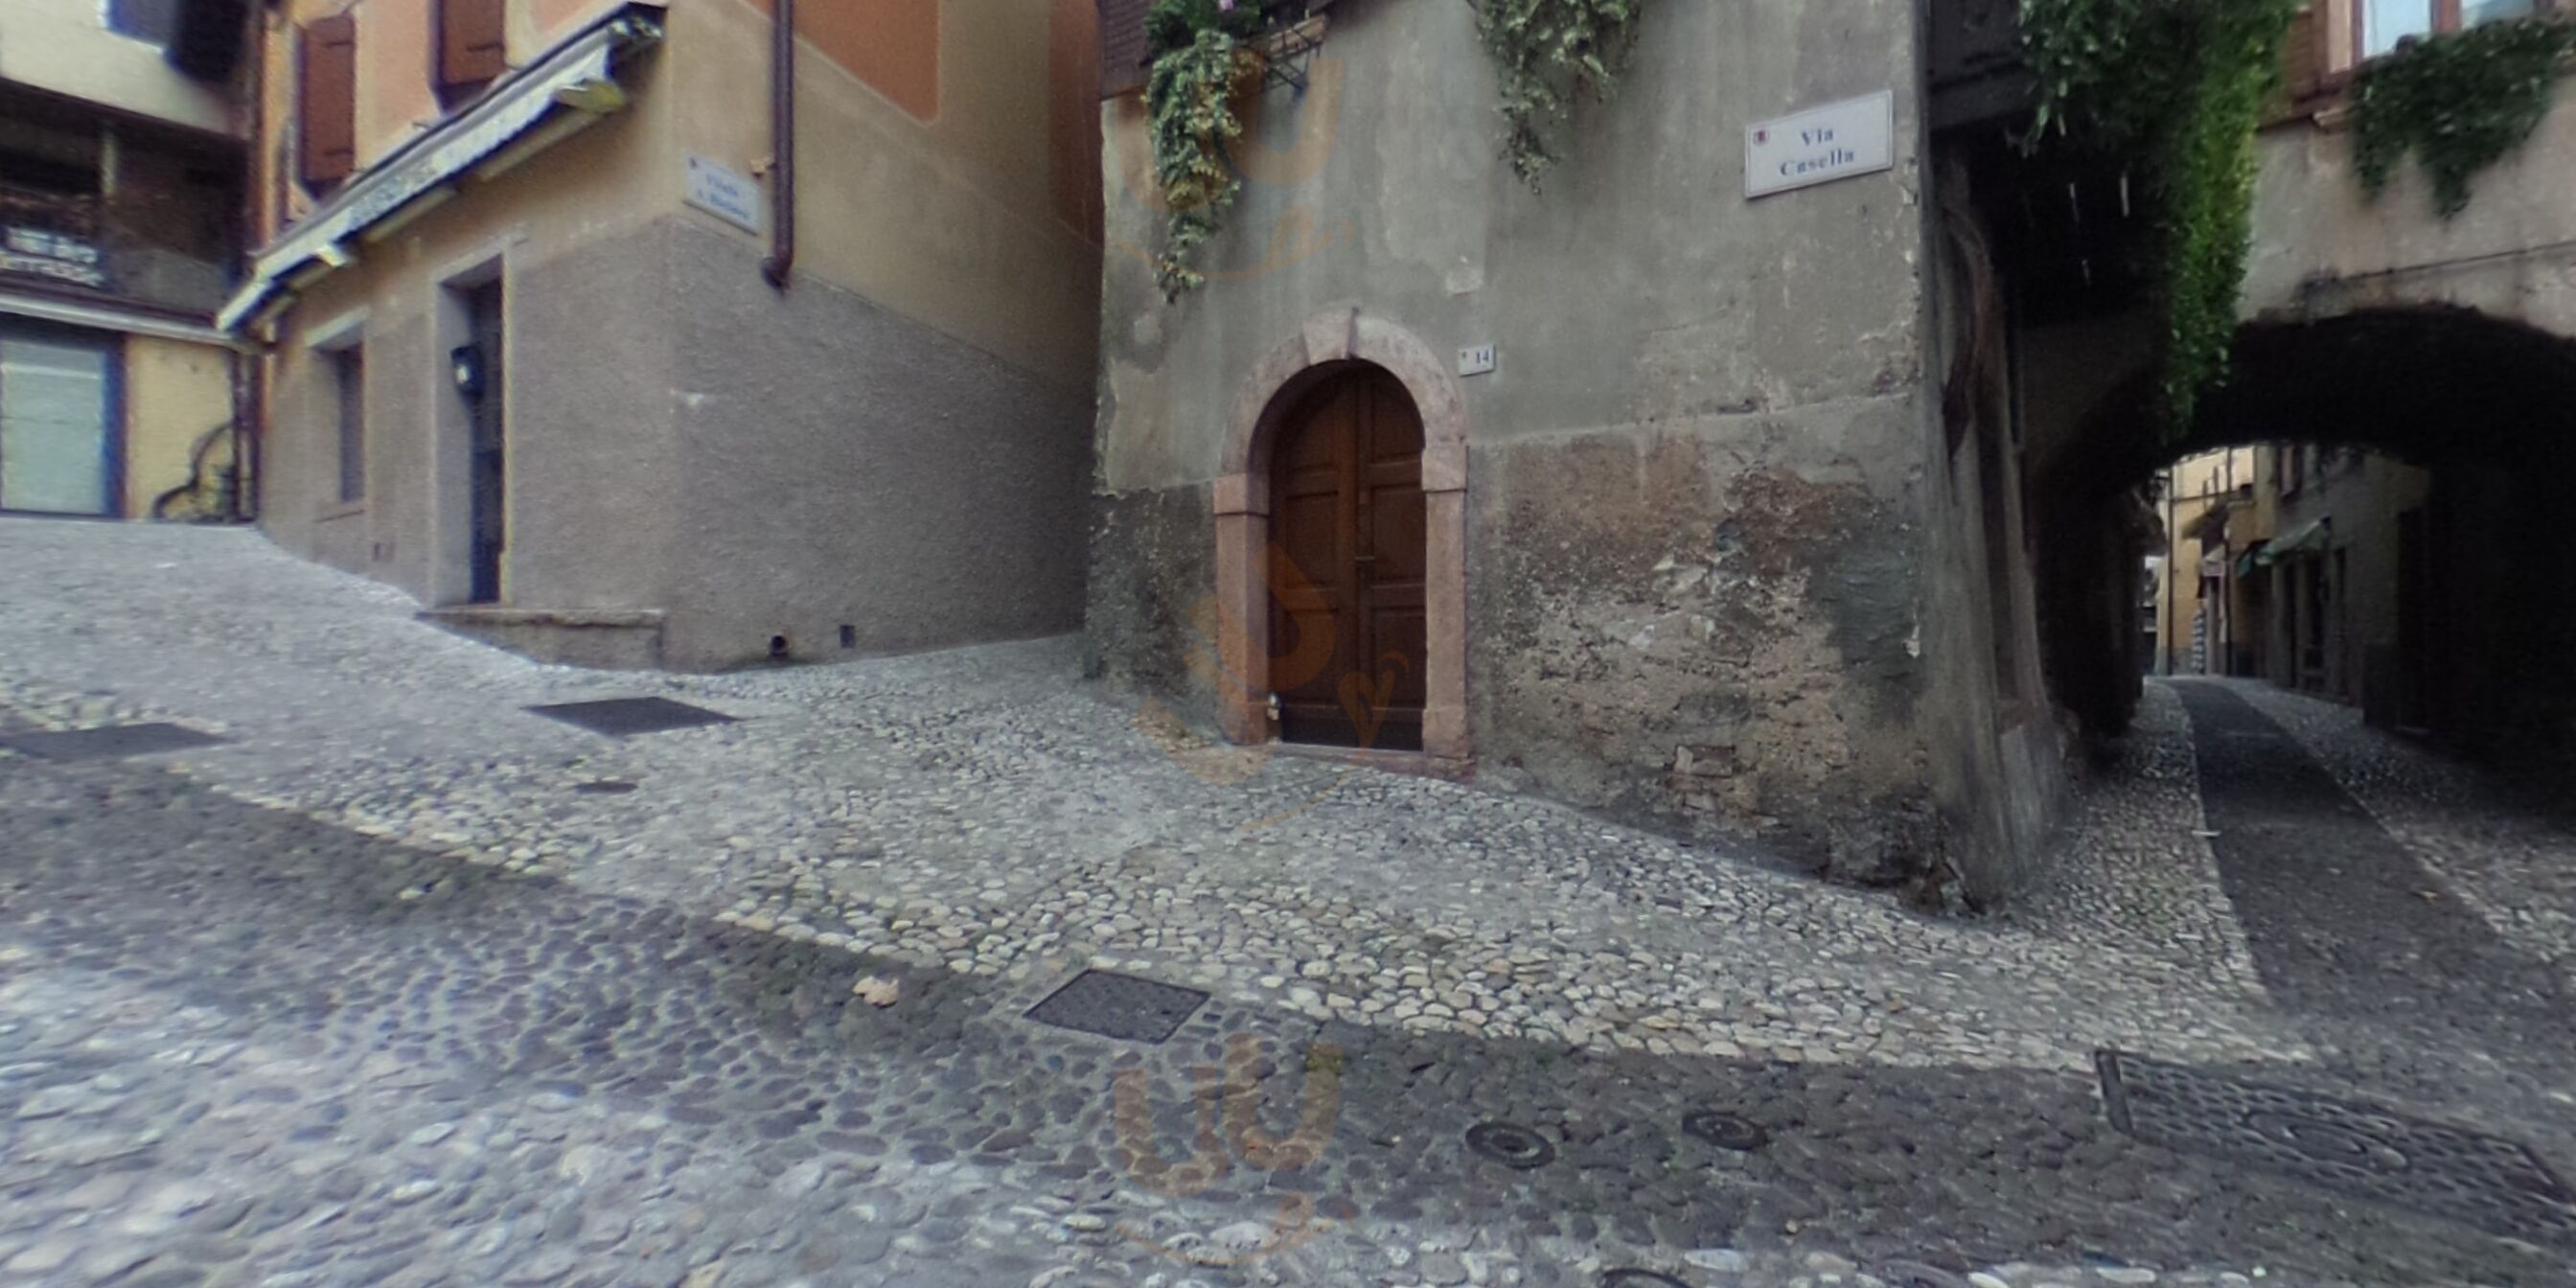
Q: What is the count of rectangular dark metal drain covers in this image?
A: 4